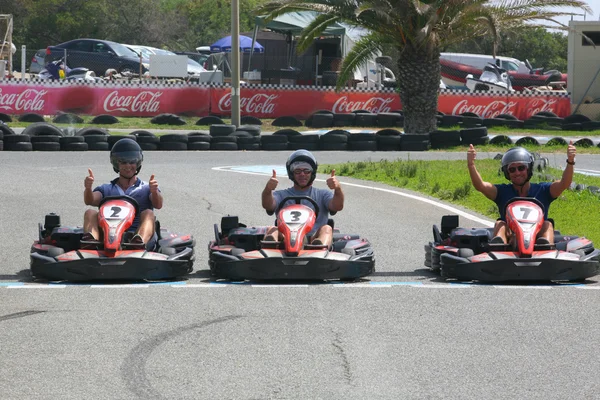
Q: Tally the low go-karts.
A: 3